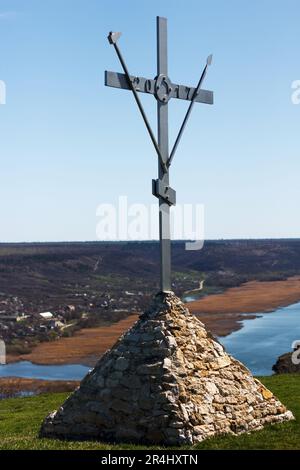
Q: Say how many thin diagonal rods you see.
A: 2